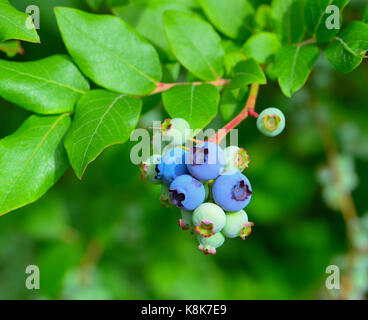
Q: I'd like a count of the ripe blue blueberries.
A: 4